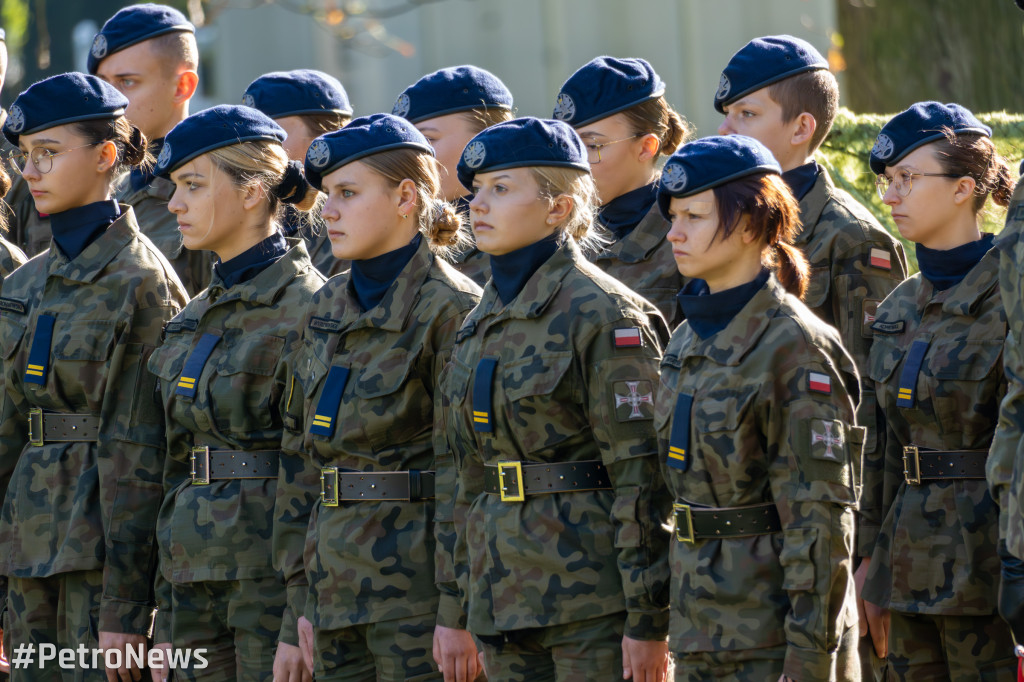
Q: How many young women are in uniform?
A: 9